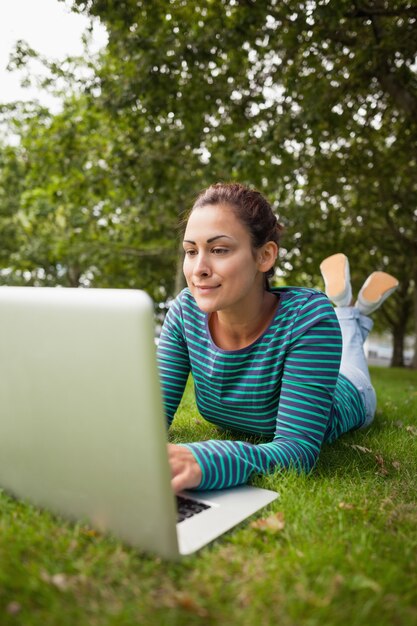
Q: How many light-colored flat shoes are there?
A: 2